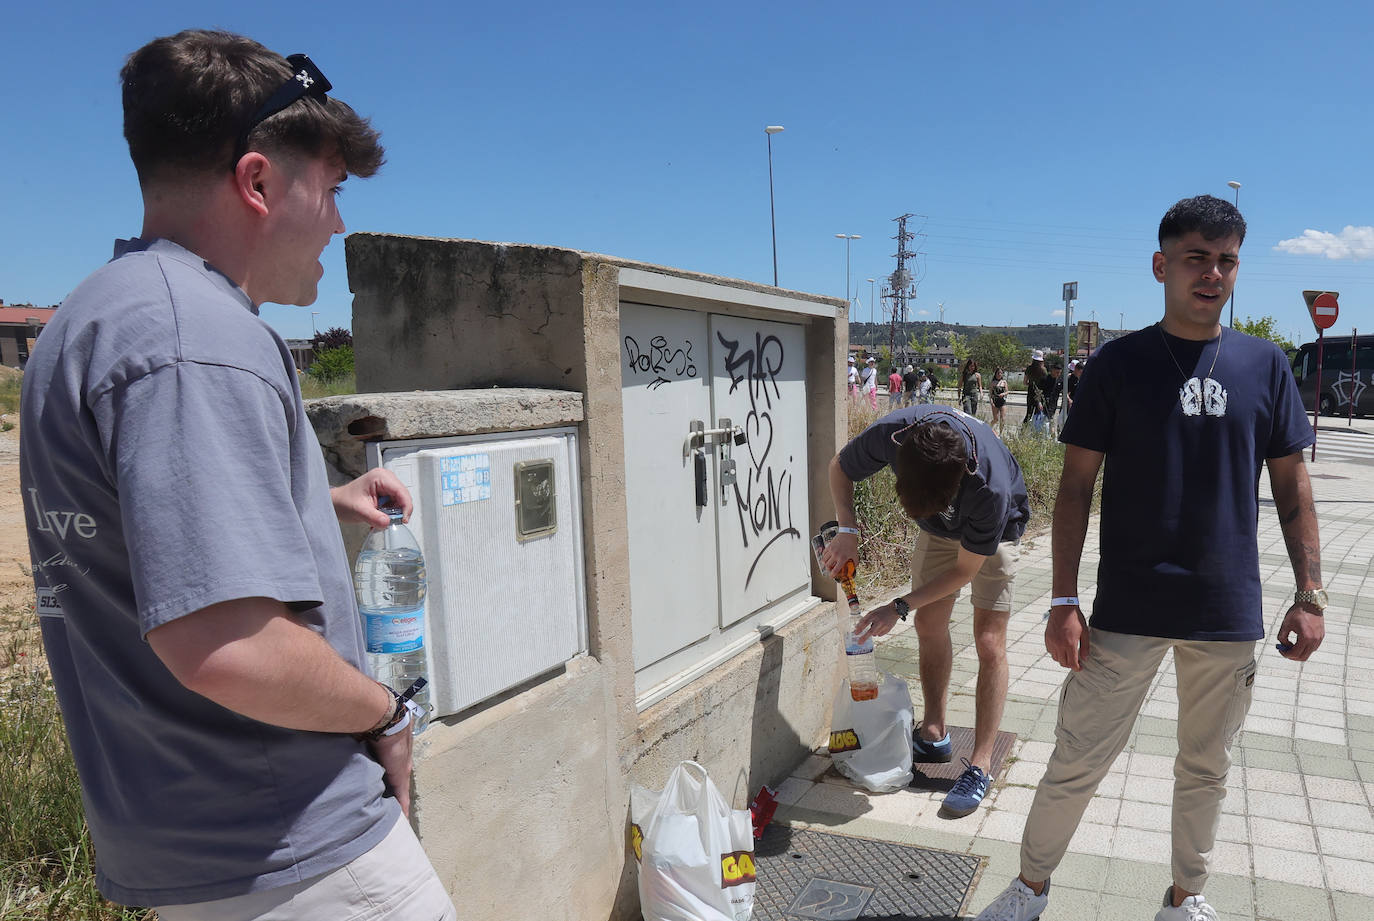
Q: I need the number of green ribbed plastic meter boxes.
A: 0